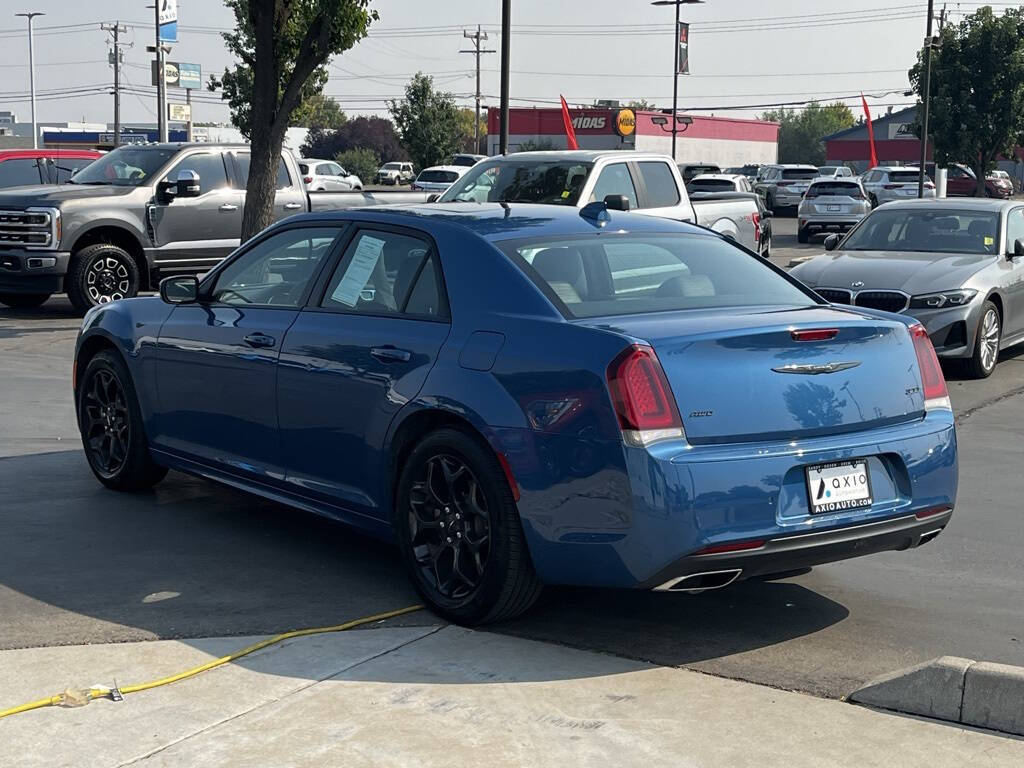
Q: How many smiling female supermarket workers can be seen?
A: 0